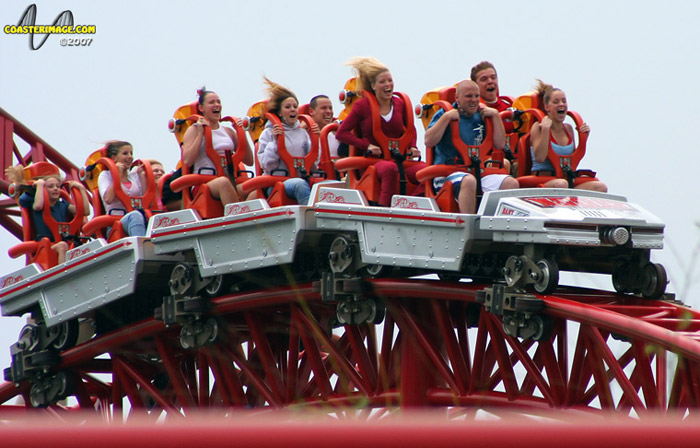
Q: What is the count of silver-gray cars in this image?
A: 3